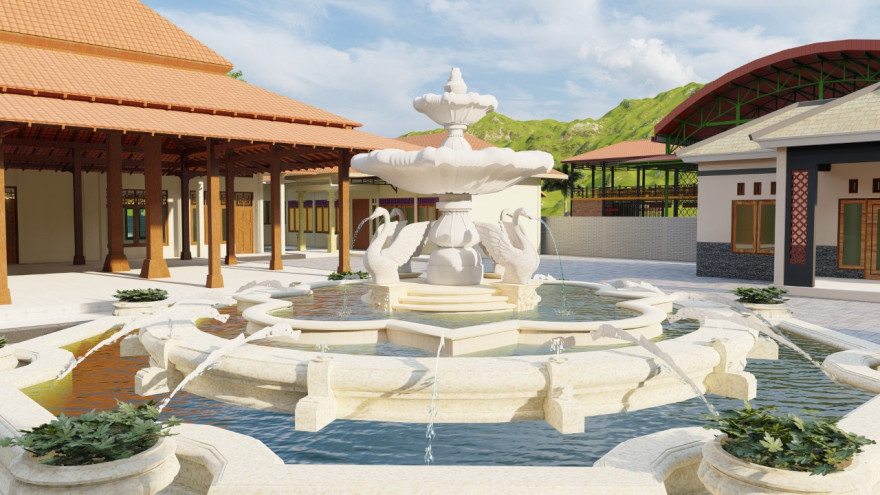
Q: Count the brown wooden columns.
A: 9